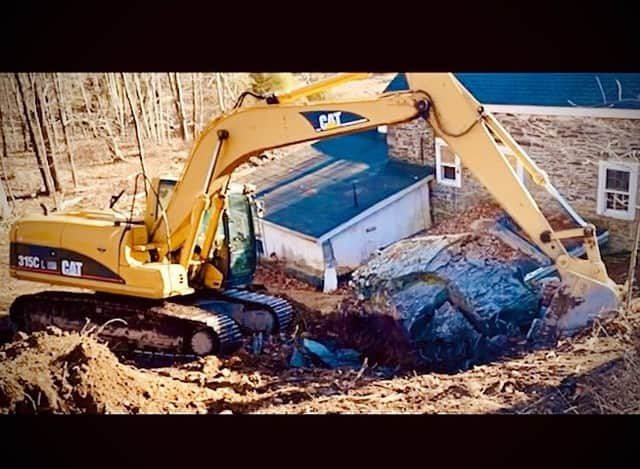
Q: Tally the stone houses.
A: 1